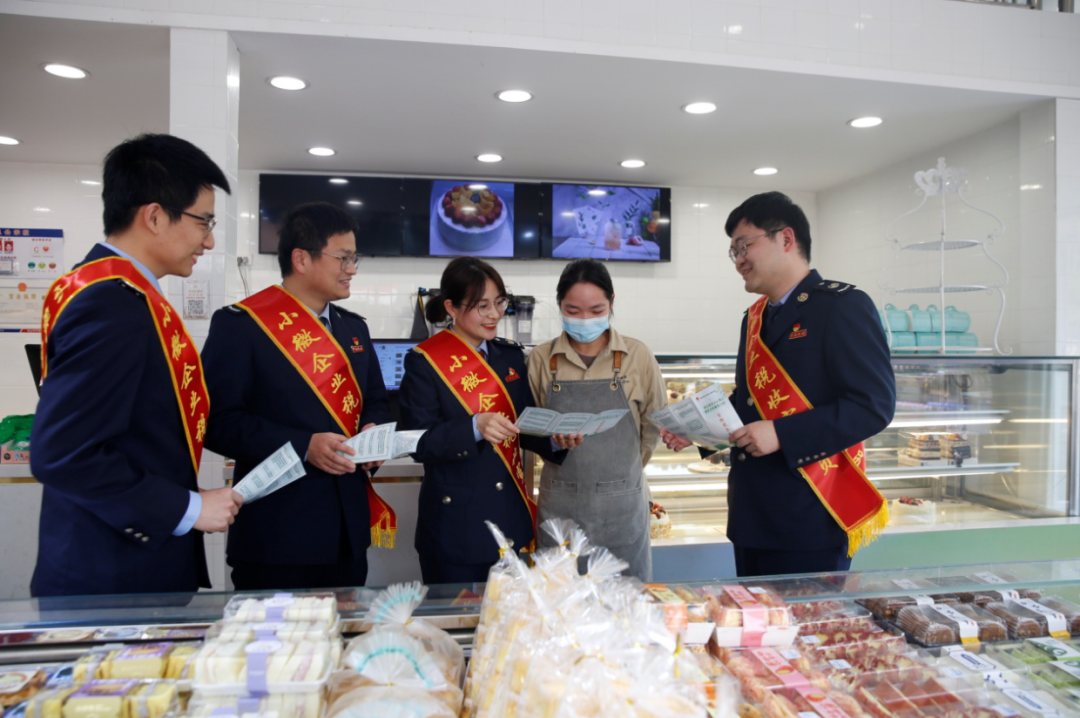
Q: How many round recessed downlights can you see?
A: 10